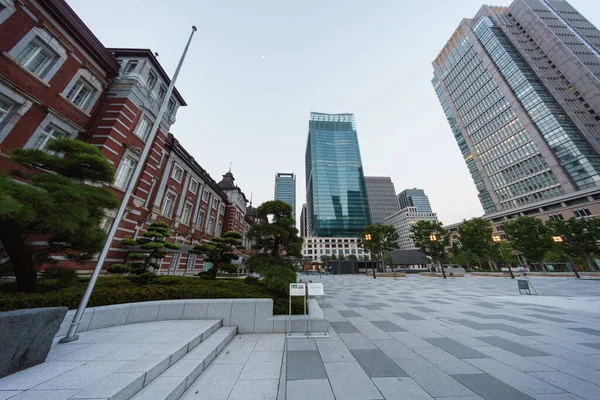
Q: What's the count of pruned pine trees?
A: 4